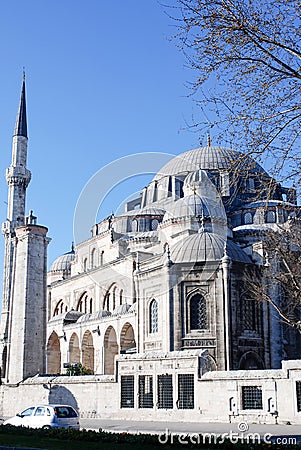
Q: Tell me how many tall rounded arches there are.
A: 5